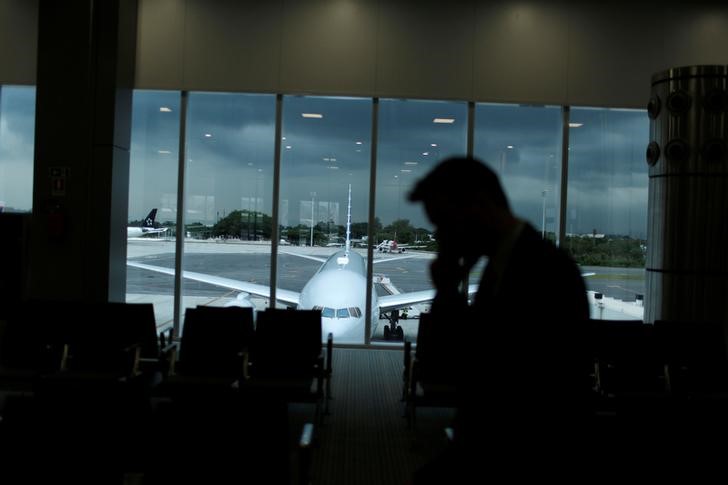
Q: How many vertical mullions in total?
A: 5